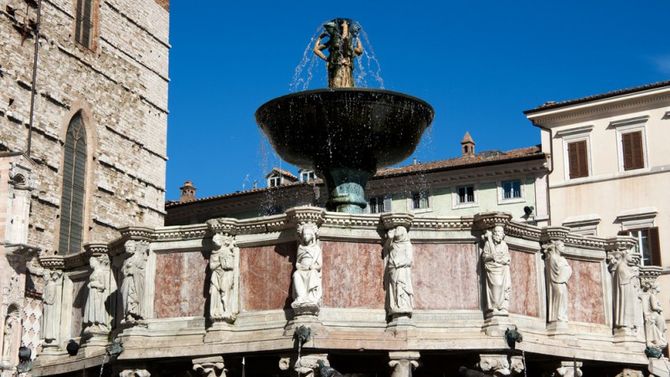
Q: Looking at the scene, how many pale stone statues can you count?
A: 10